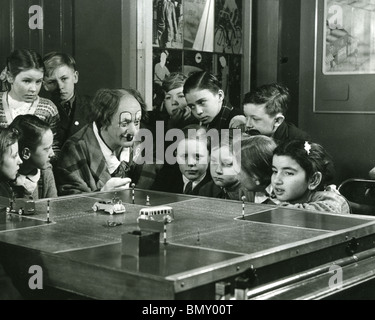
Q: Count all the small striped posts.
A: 4